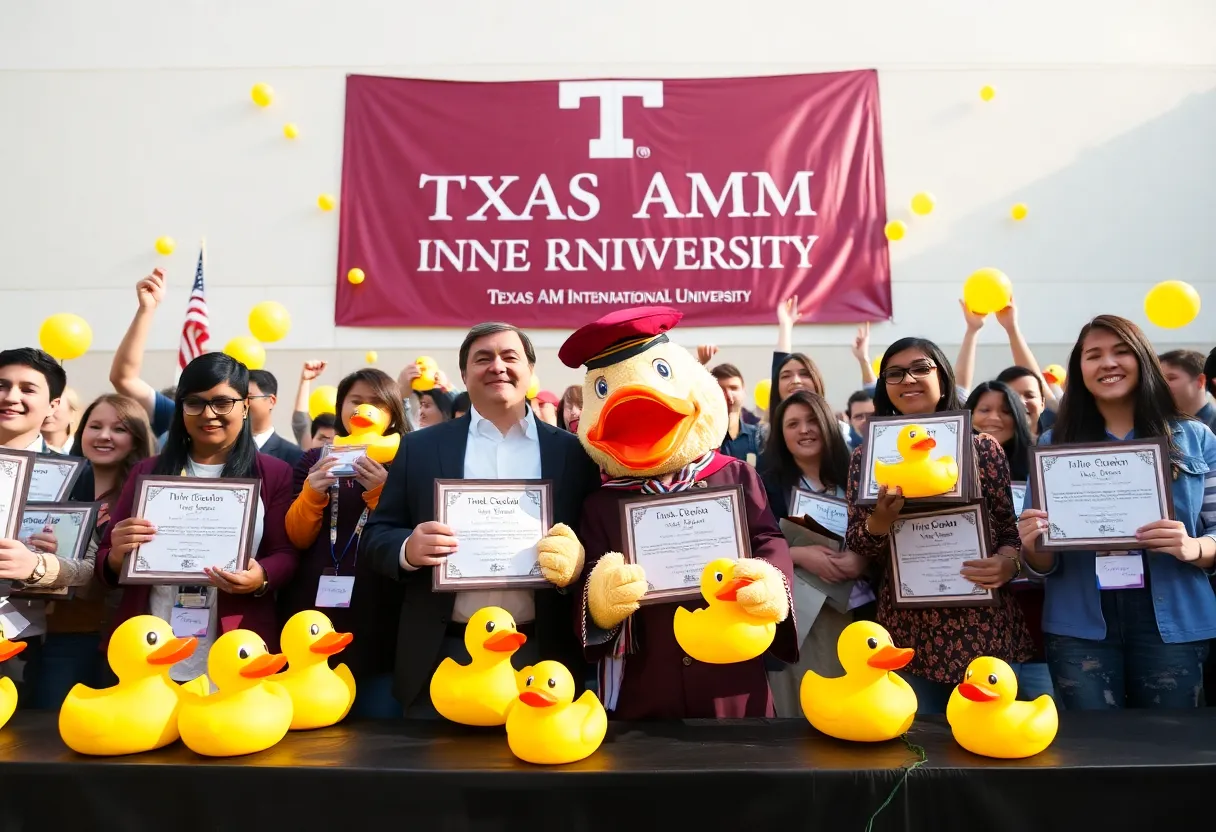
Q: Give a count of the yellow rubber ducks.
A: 13